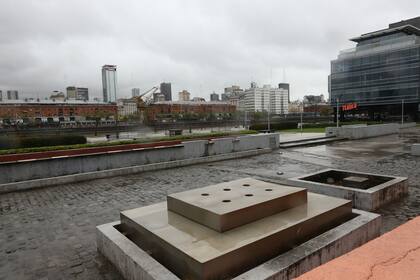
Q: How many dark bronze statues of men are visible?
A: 0